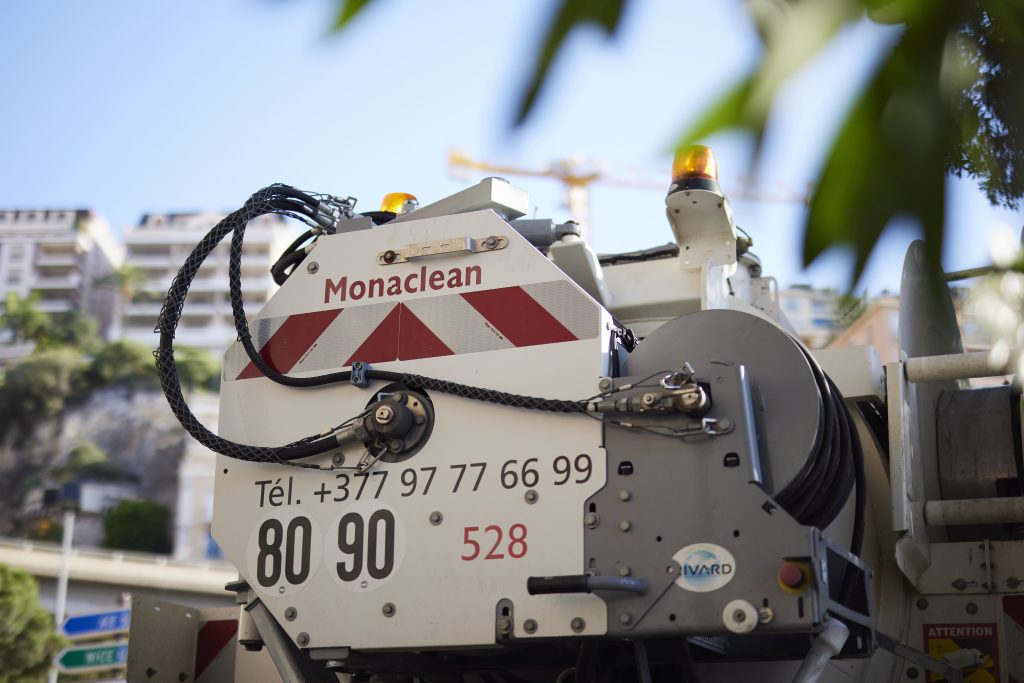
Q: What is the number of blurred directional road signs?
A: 2